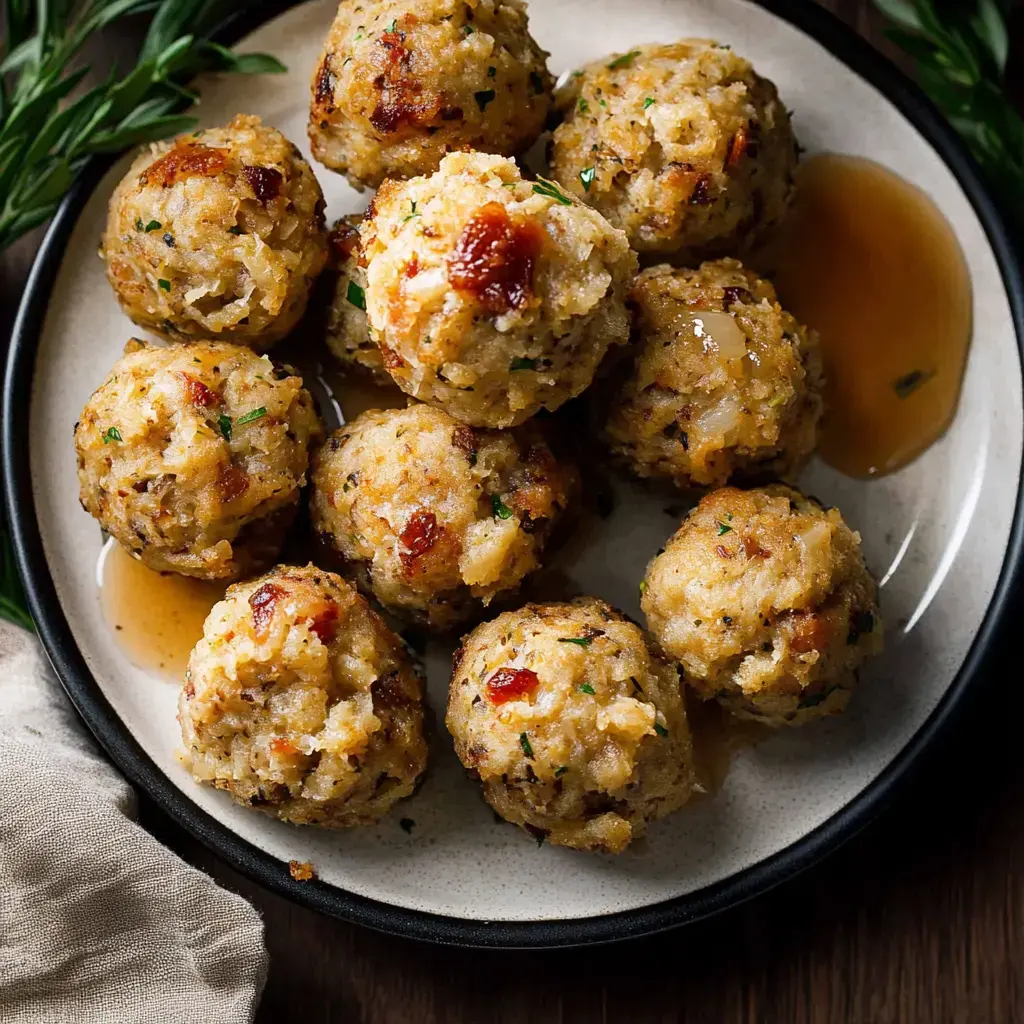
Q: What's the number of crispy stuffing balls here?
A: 11